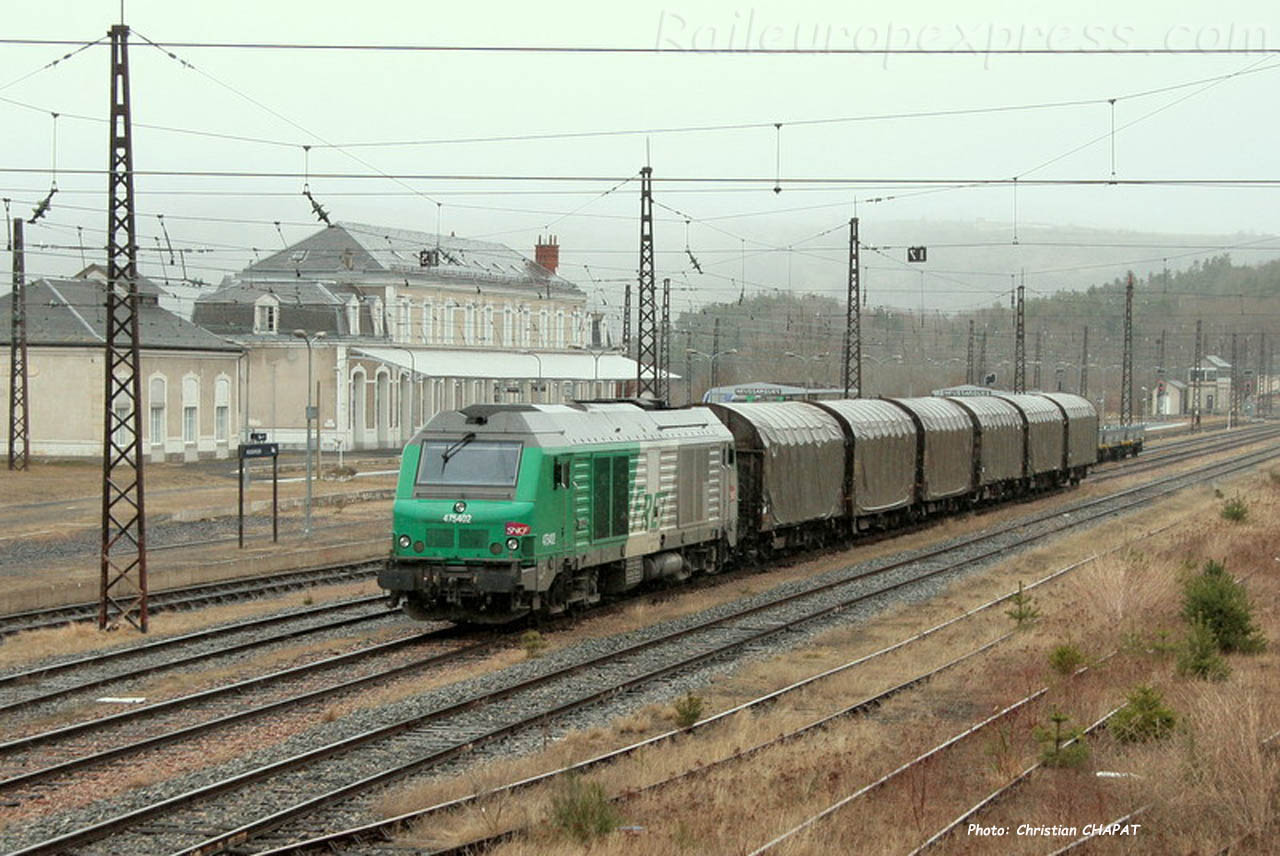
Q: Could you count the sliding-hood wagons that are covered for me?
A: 6